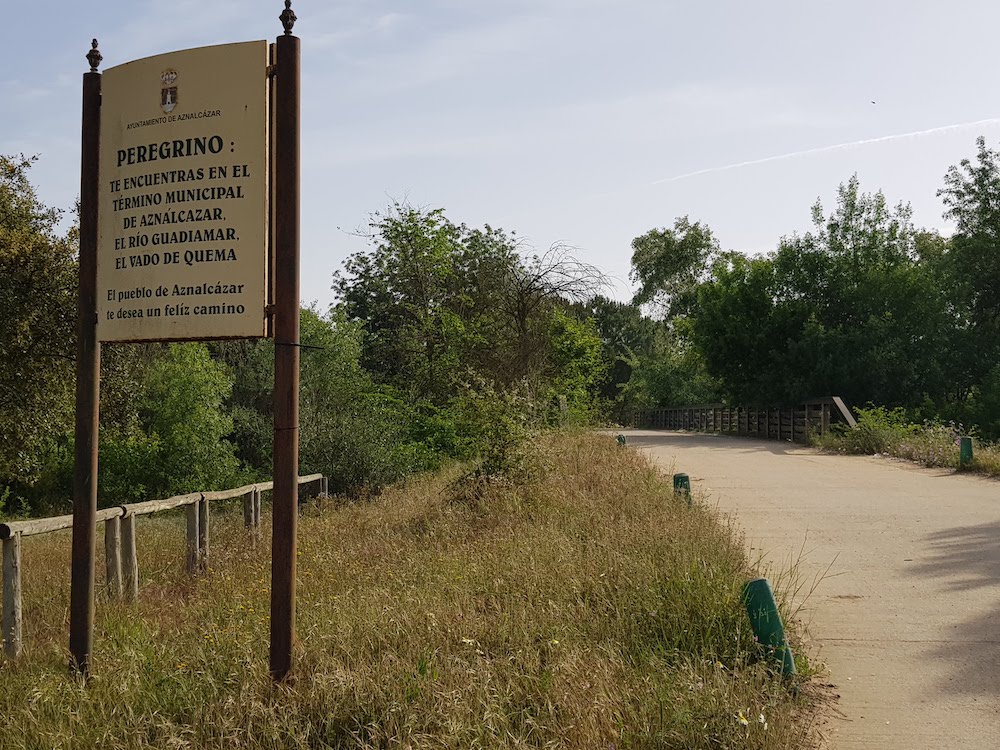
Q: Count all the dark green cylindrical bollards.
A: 4